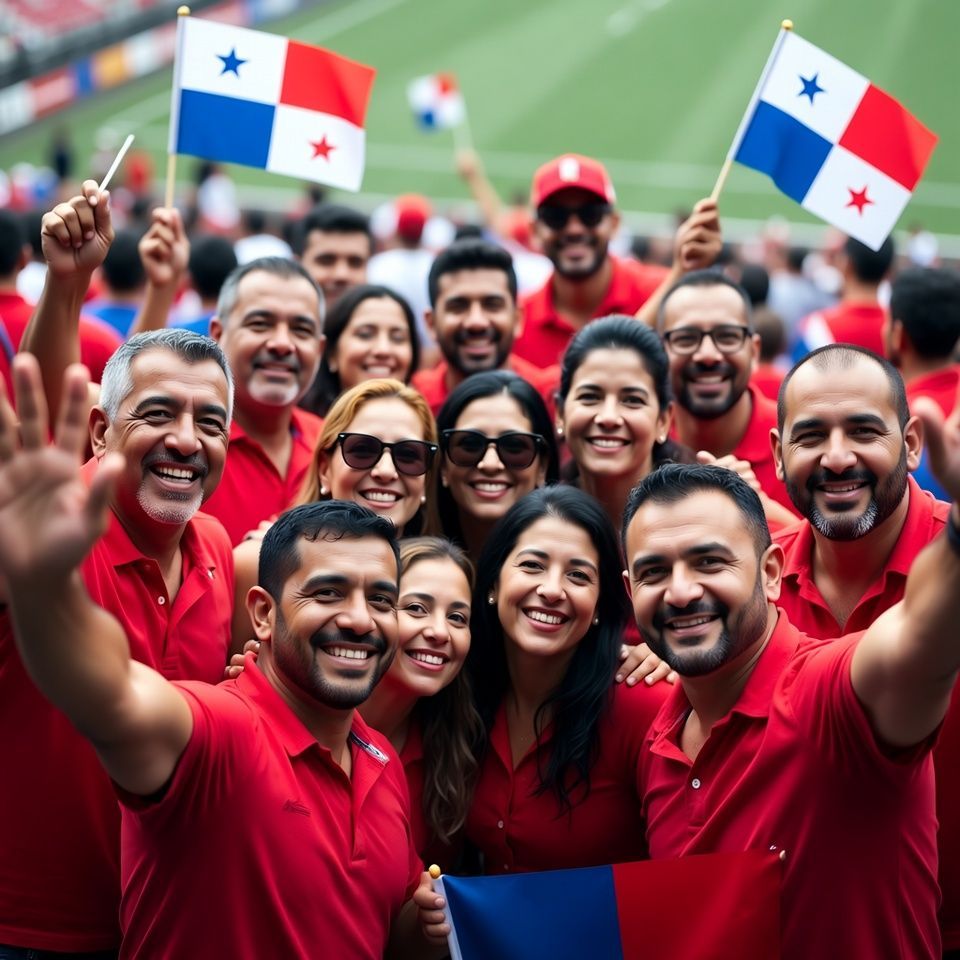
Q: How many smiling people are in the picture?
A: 15